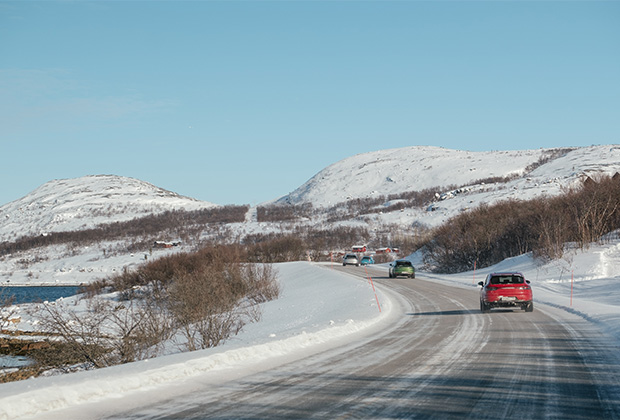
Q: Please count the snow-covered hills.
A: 2